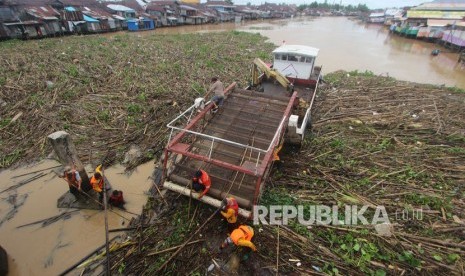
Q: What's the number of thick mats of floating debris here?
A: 2